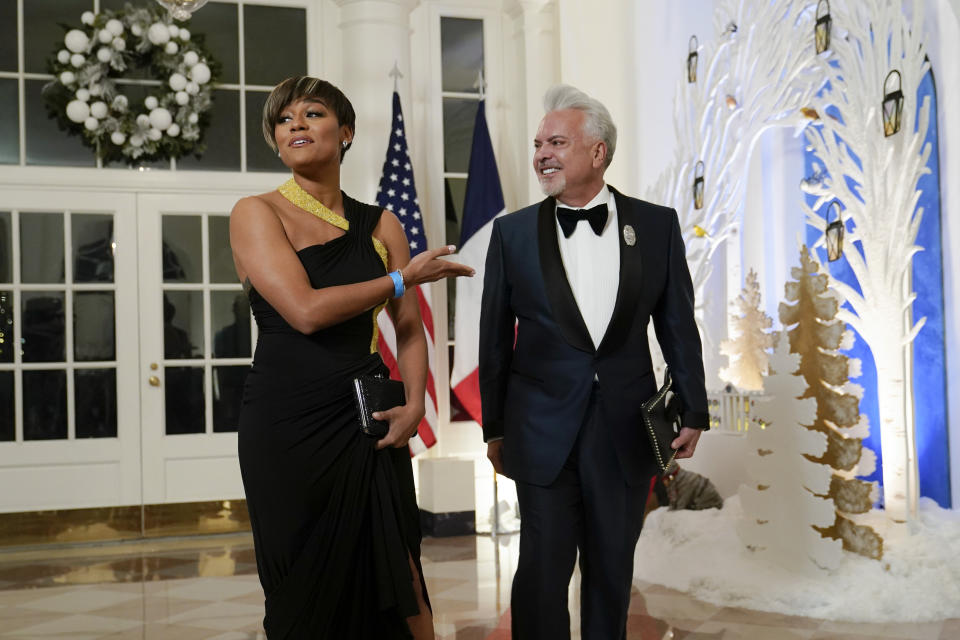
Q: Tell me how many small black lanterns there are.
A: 5